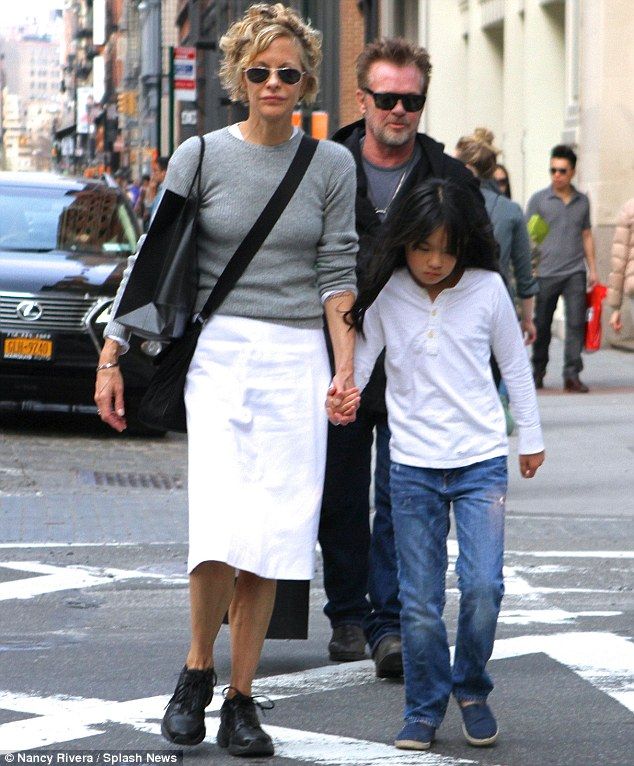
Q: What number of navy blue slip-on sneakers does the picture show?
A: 2